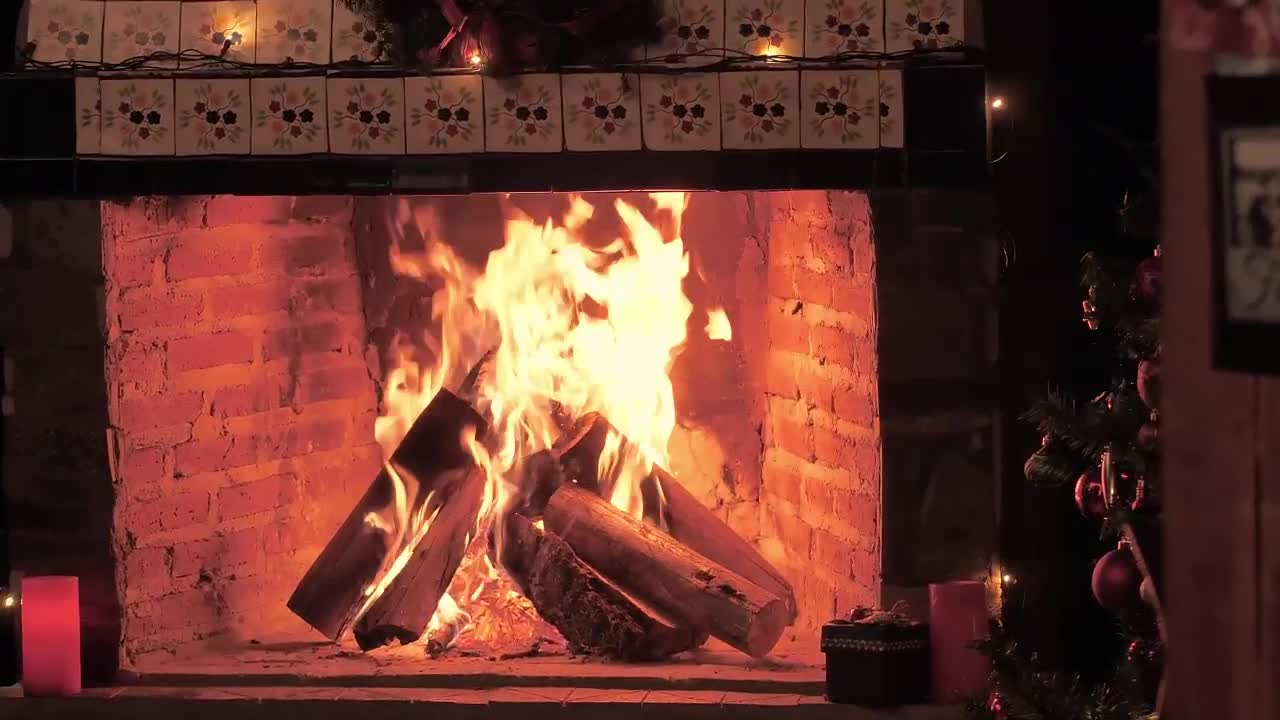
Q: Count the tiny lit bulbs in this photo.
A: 6